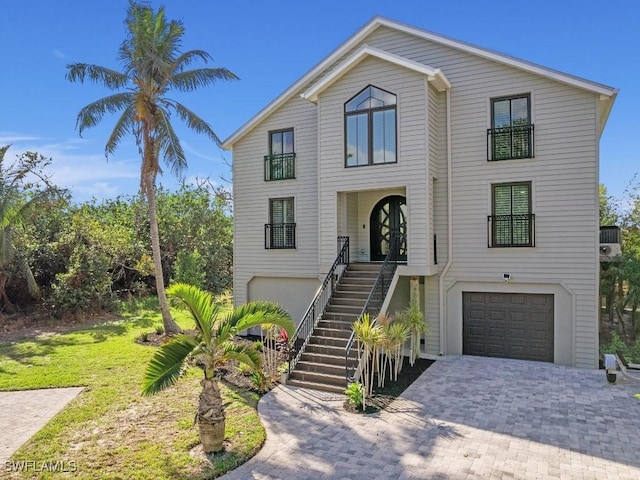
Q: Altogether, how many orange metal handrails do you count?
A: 0